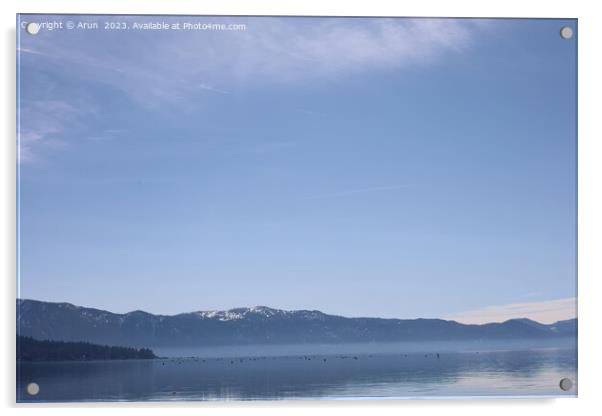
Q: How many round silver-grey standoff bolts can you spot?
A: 4